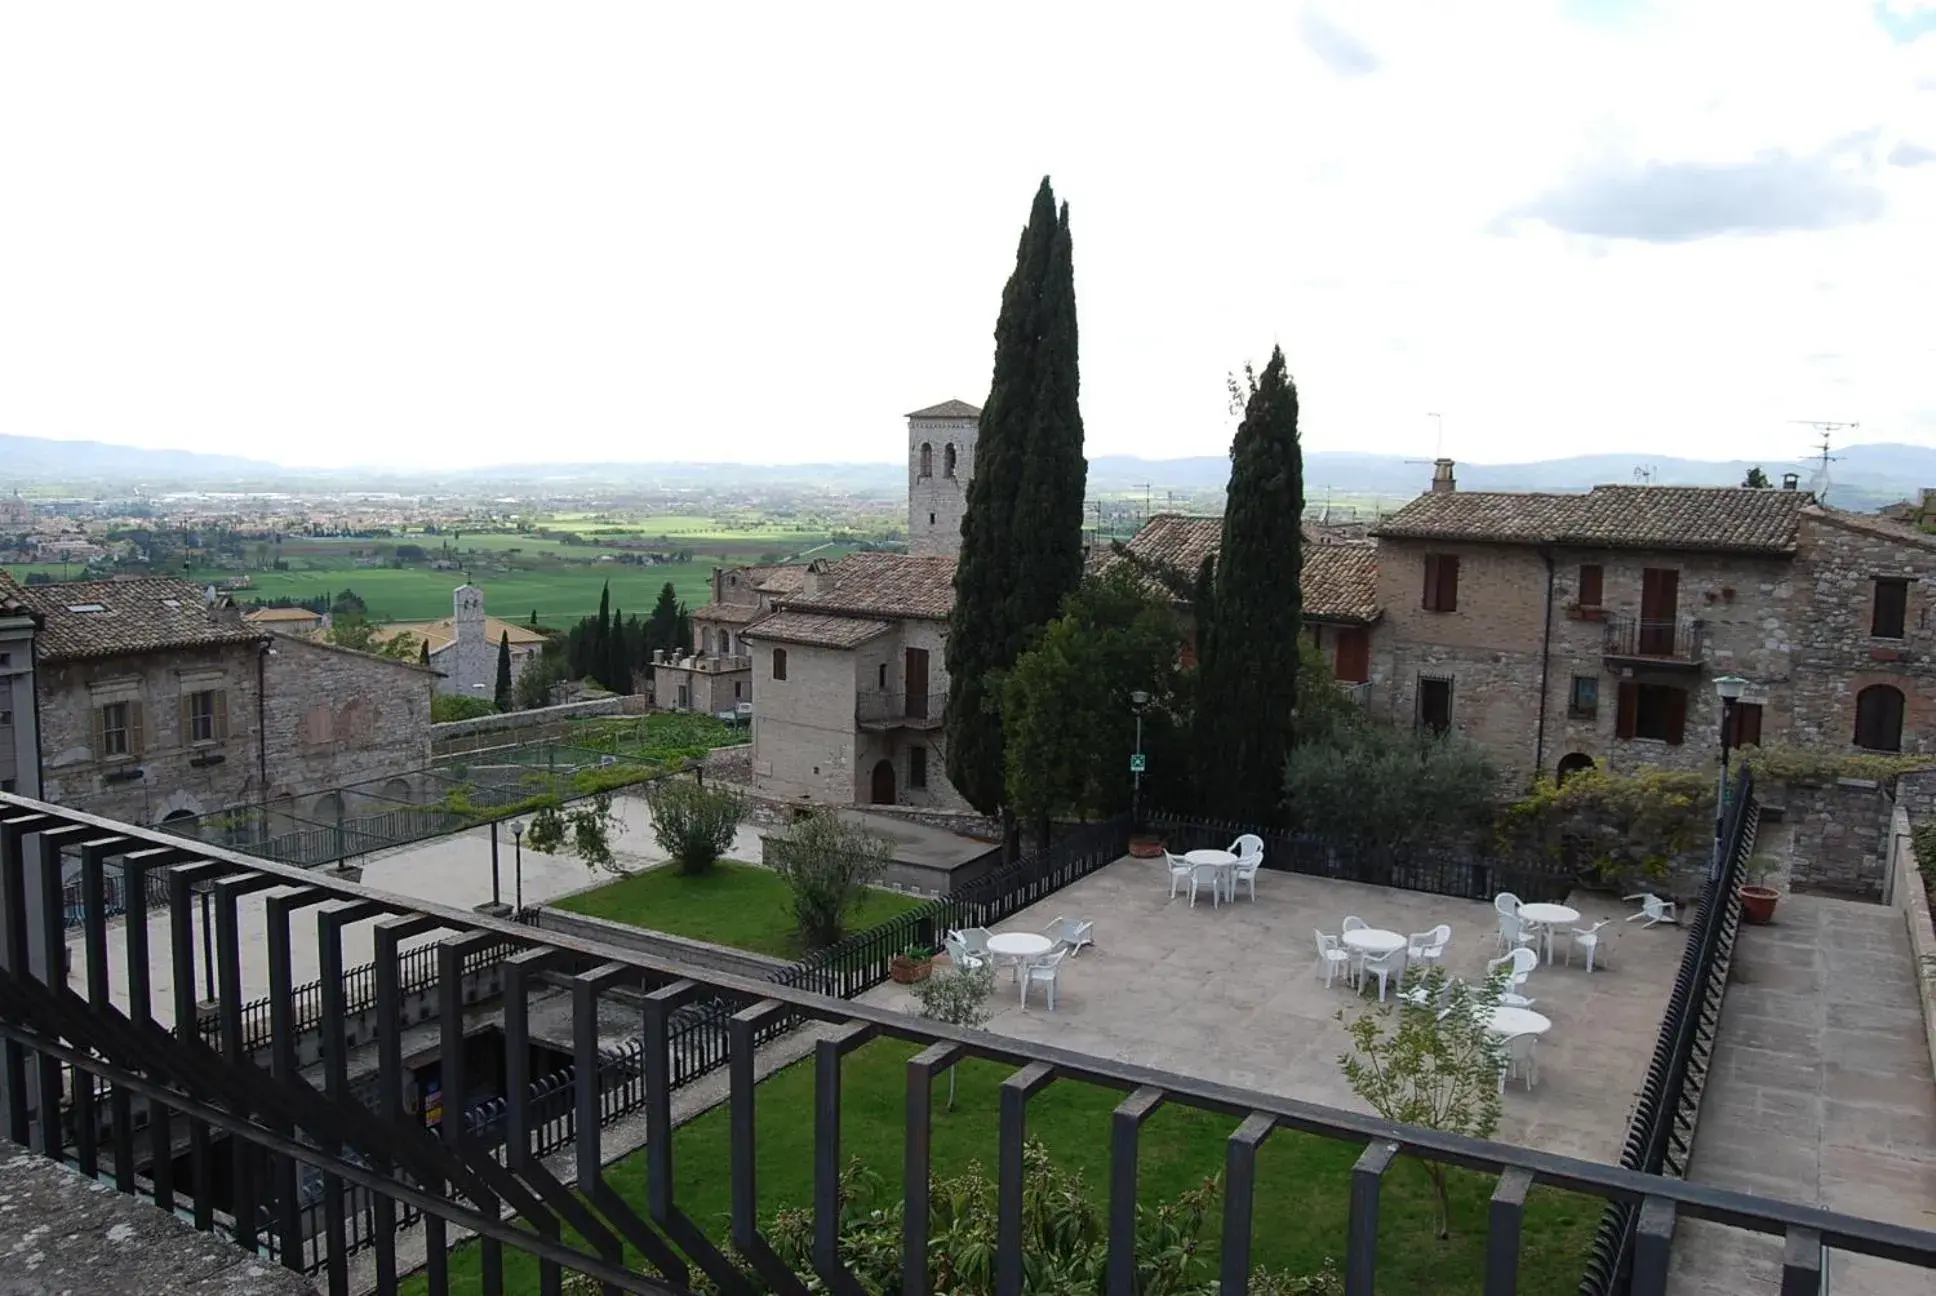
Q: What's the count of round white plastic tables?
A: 5